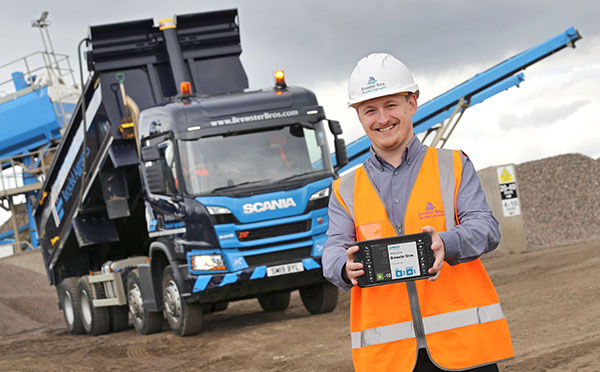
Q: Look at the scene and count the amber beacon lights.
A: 2